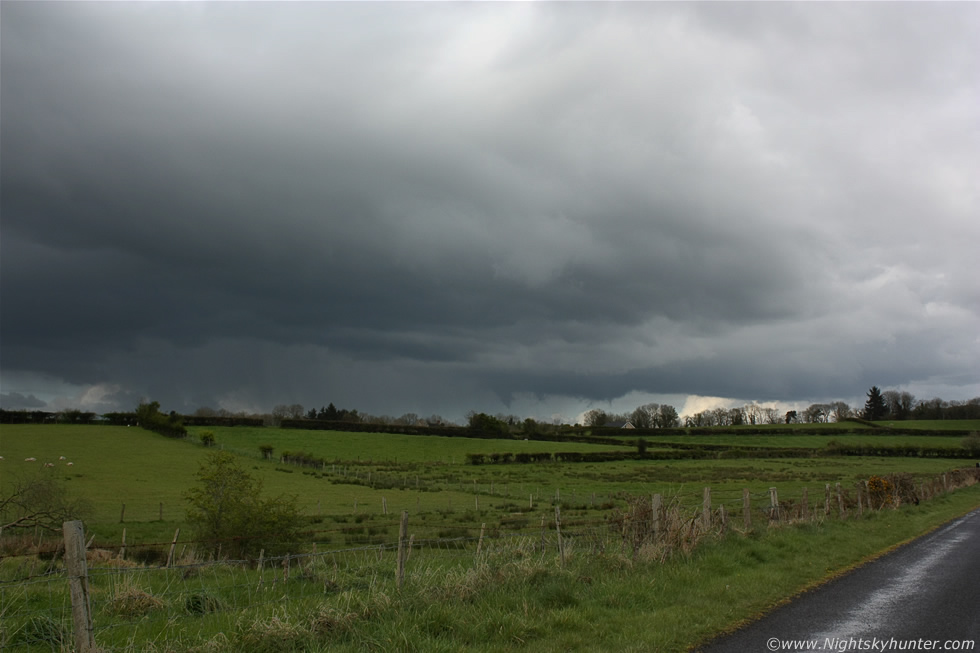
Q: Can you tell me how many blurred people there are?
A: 0